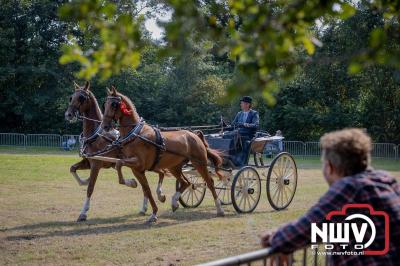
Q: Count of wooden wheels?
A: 4